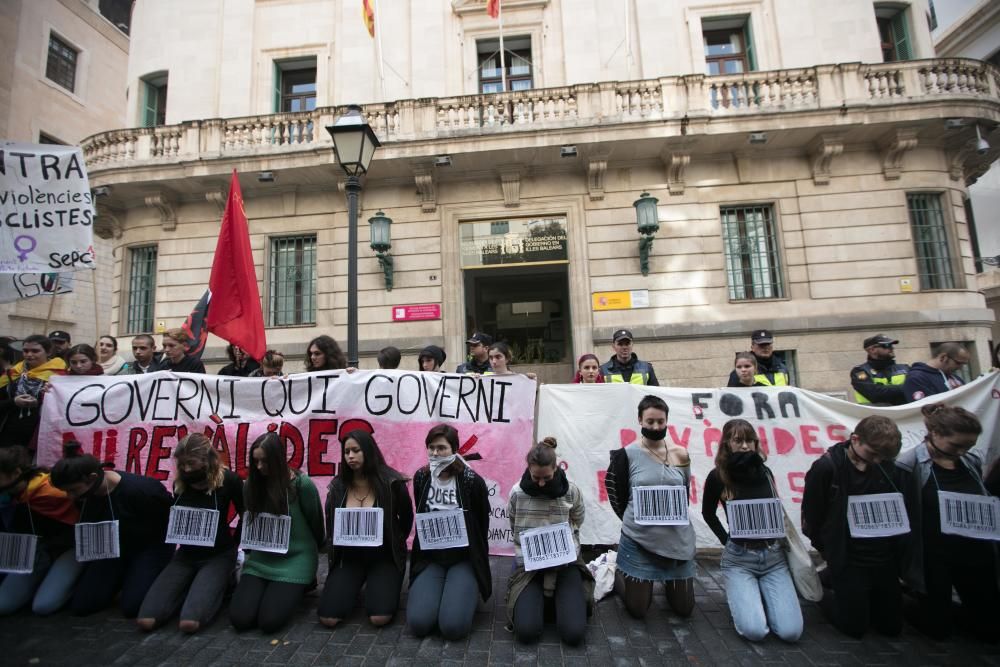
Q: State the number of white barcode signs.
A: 11